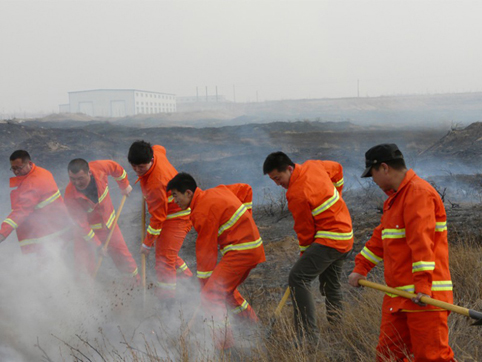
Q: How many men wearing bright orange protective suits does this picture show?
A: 6